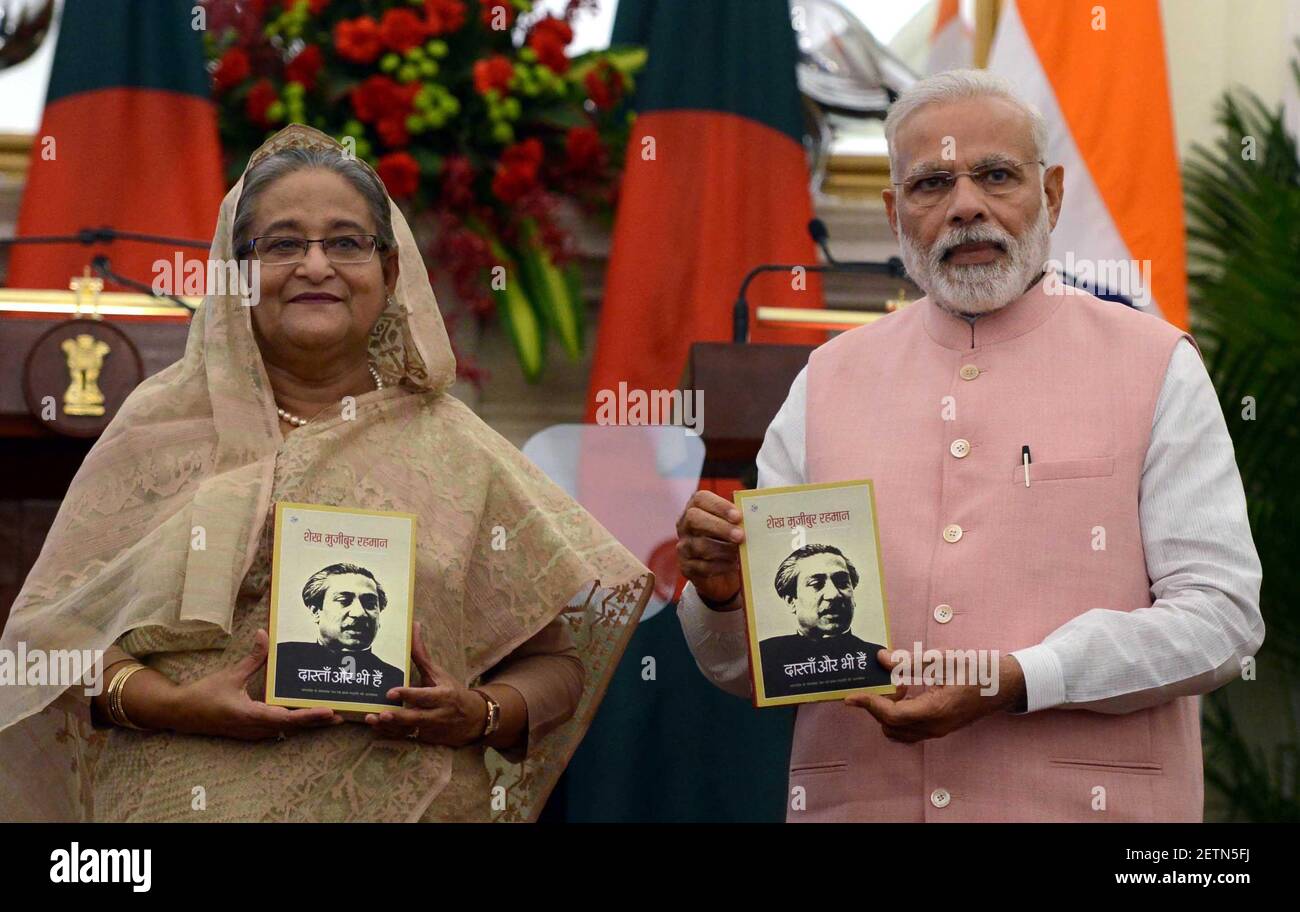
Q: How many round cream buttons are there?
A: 5